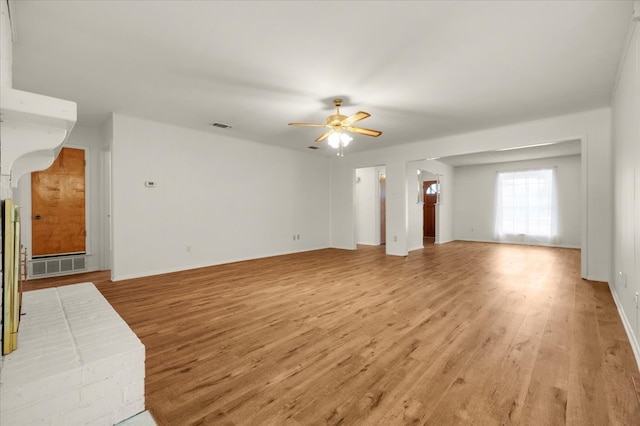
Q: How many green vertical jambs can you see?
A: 0